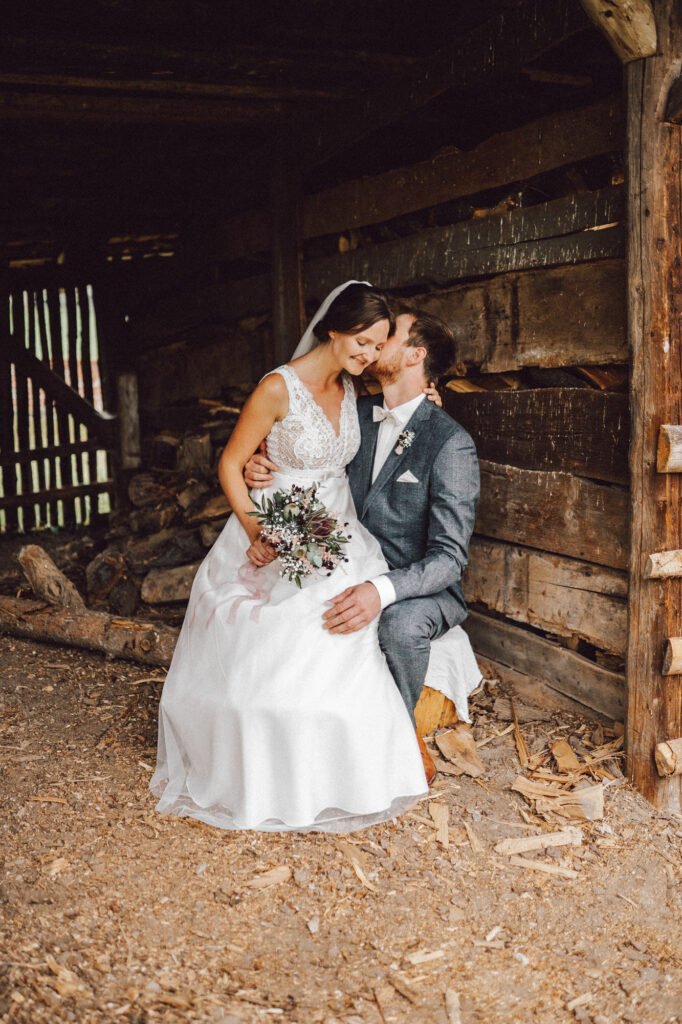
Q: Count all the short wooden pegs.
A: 4